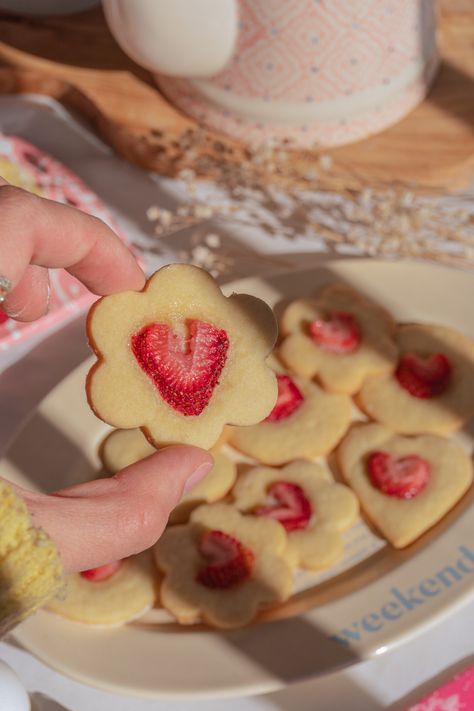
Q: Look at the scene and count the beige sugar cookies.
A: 9